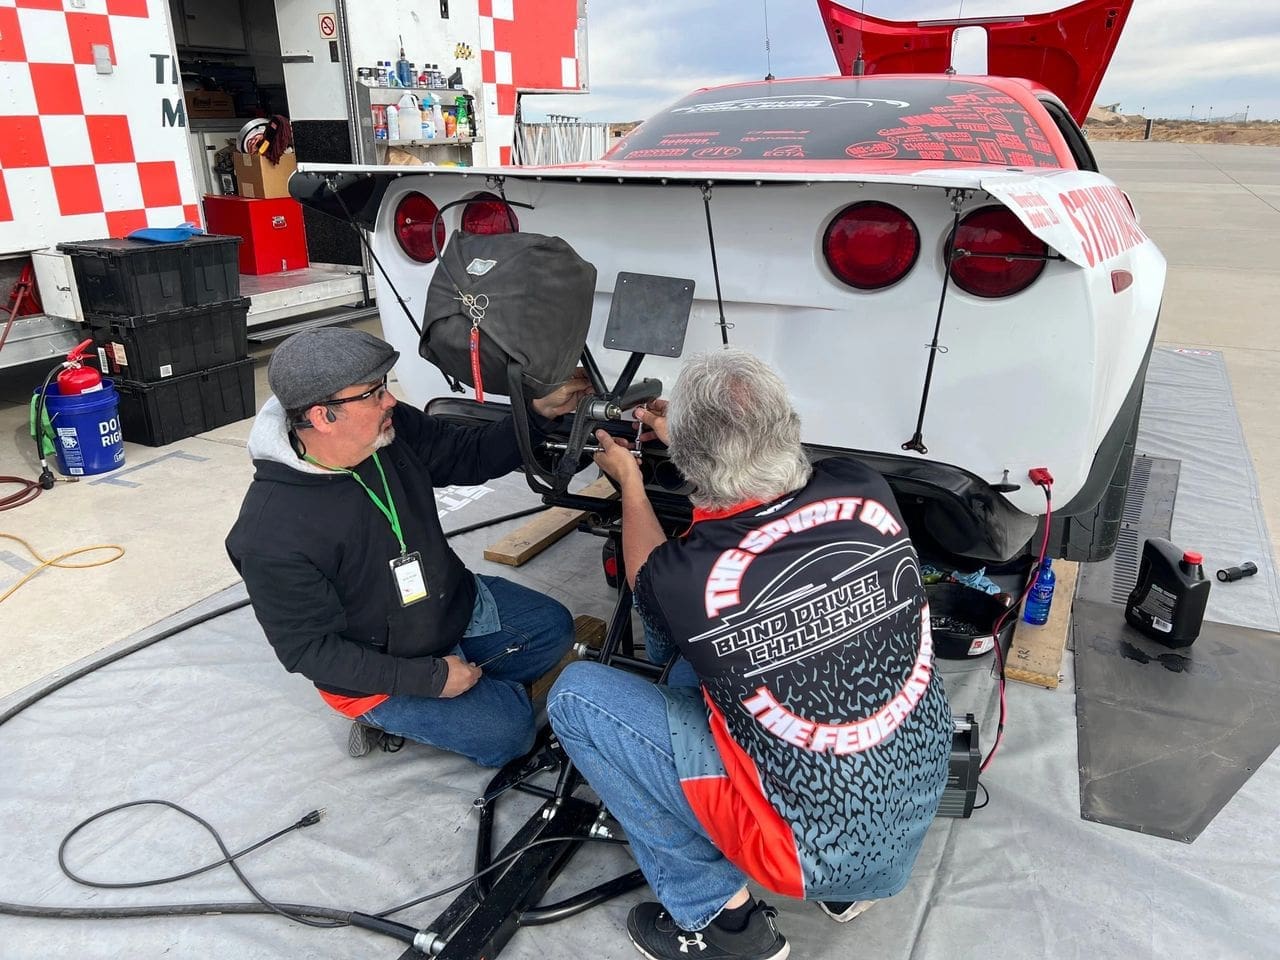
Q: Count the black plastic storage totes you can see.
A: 3